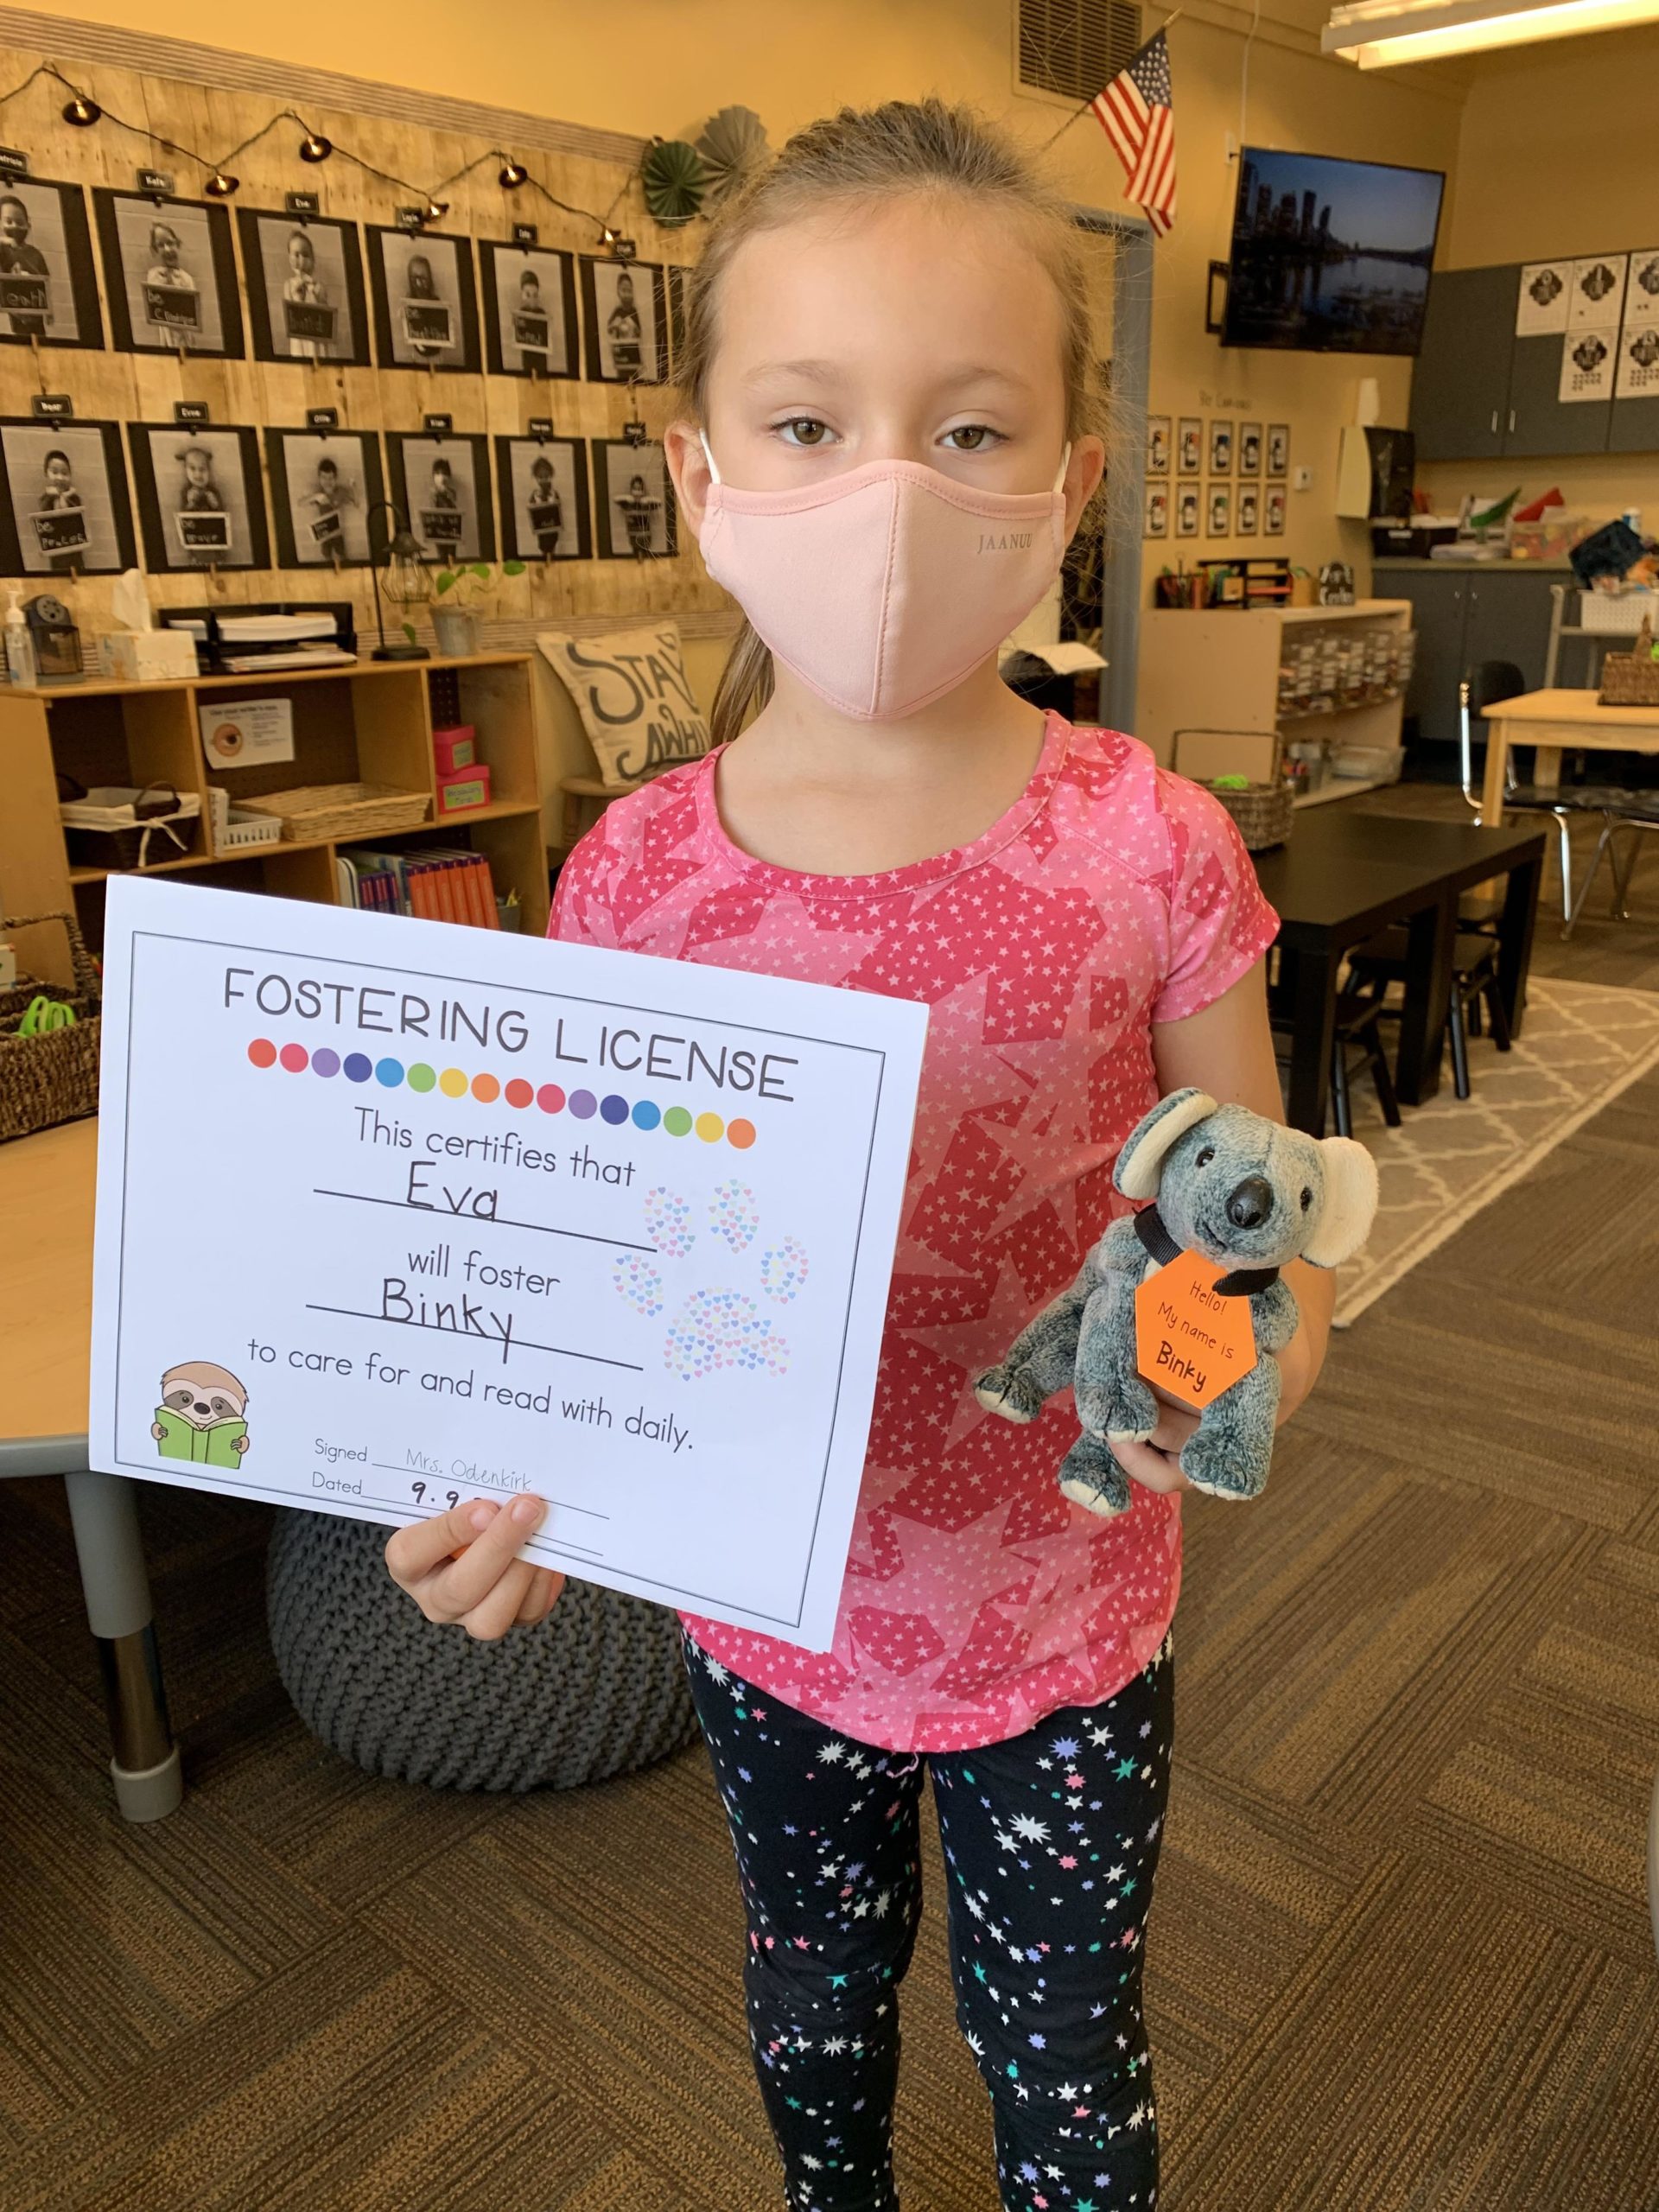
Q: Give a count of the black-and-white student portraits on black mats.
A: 12